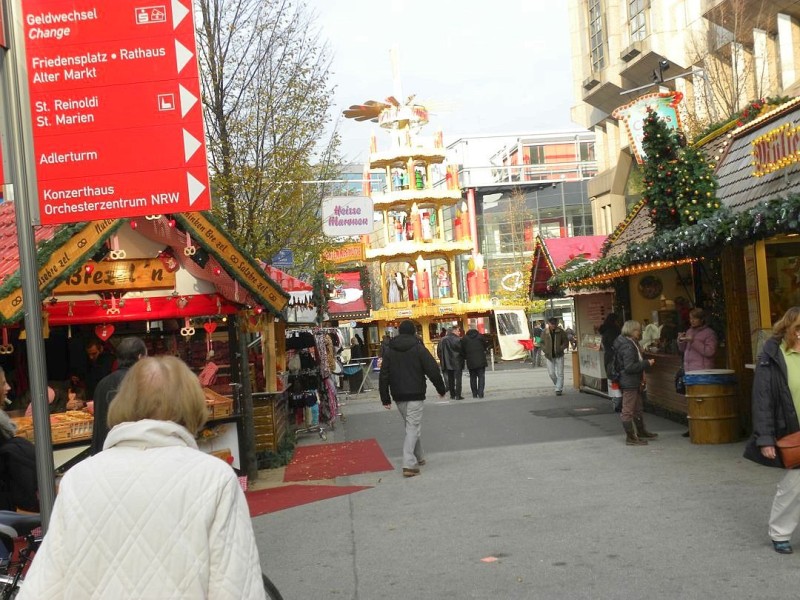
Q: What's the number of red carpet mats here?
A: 2